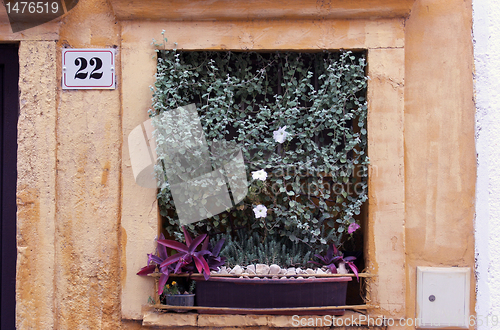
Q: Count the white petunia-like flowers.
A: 3